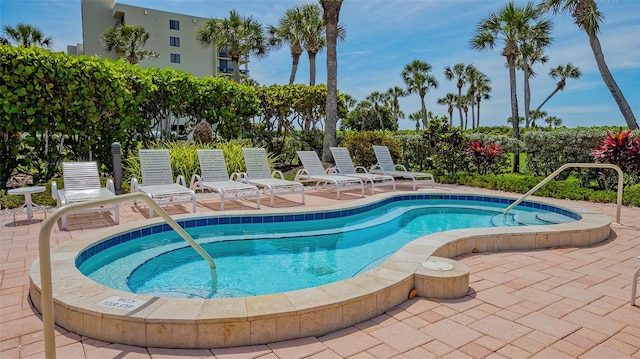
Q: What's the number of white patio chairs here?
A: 7